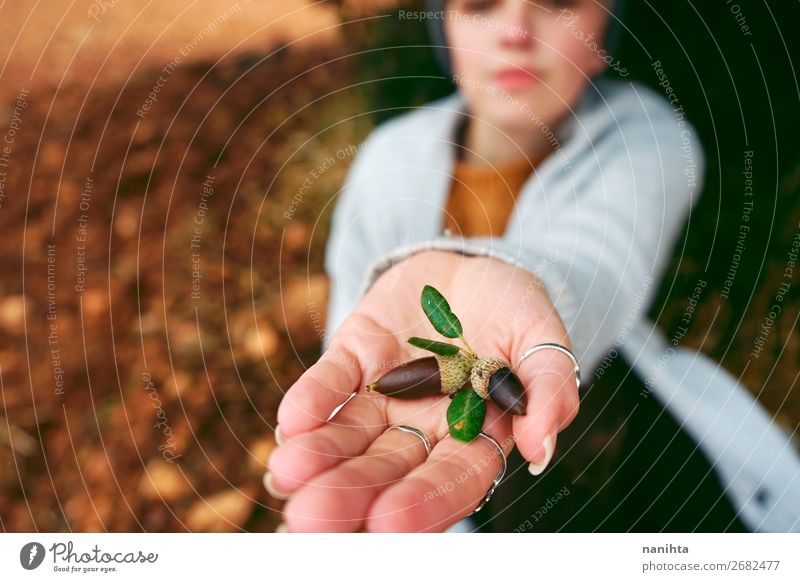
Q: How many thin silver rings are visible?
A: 3